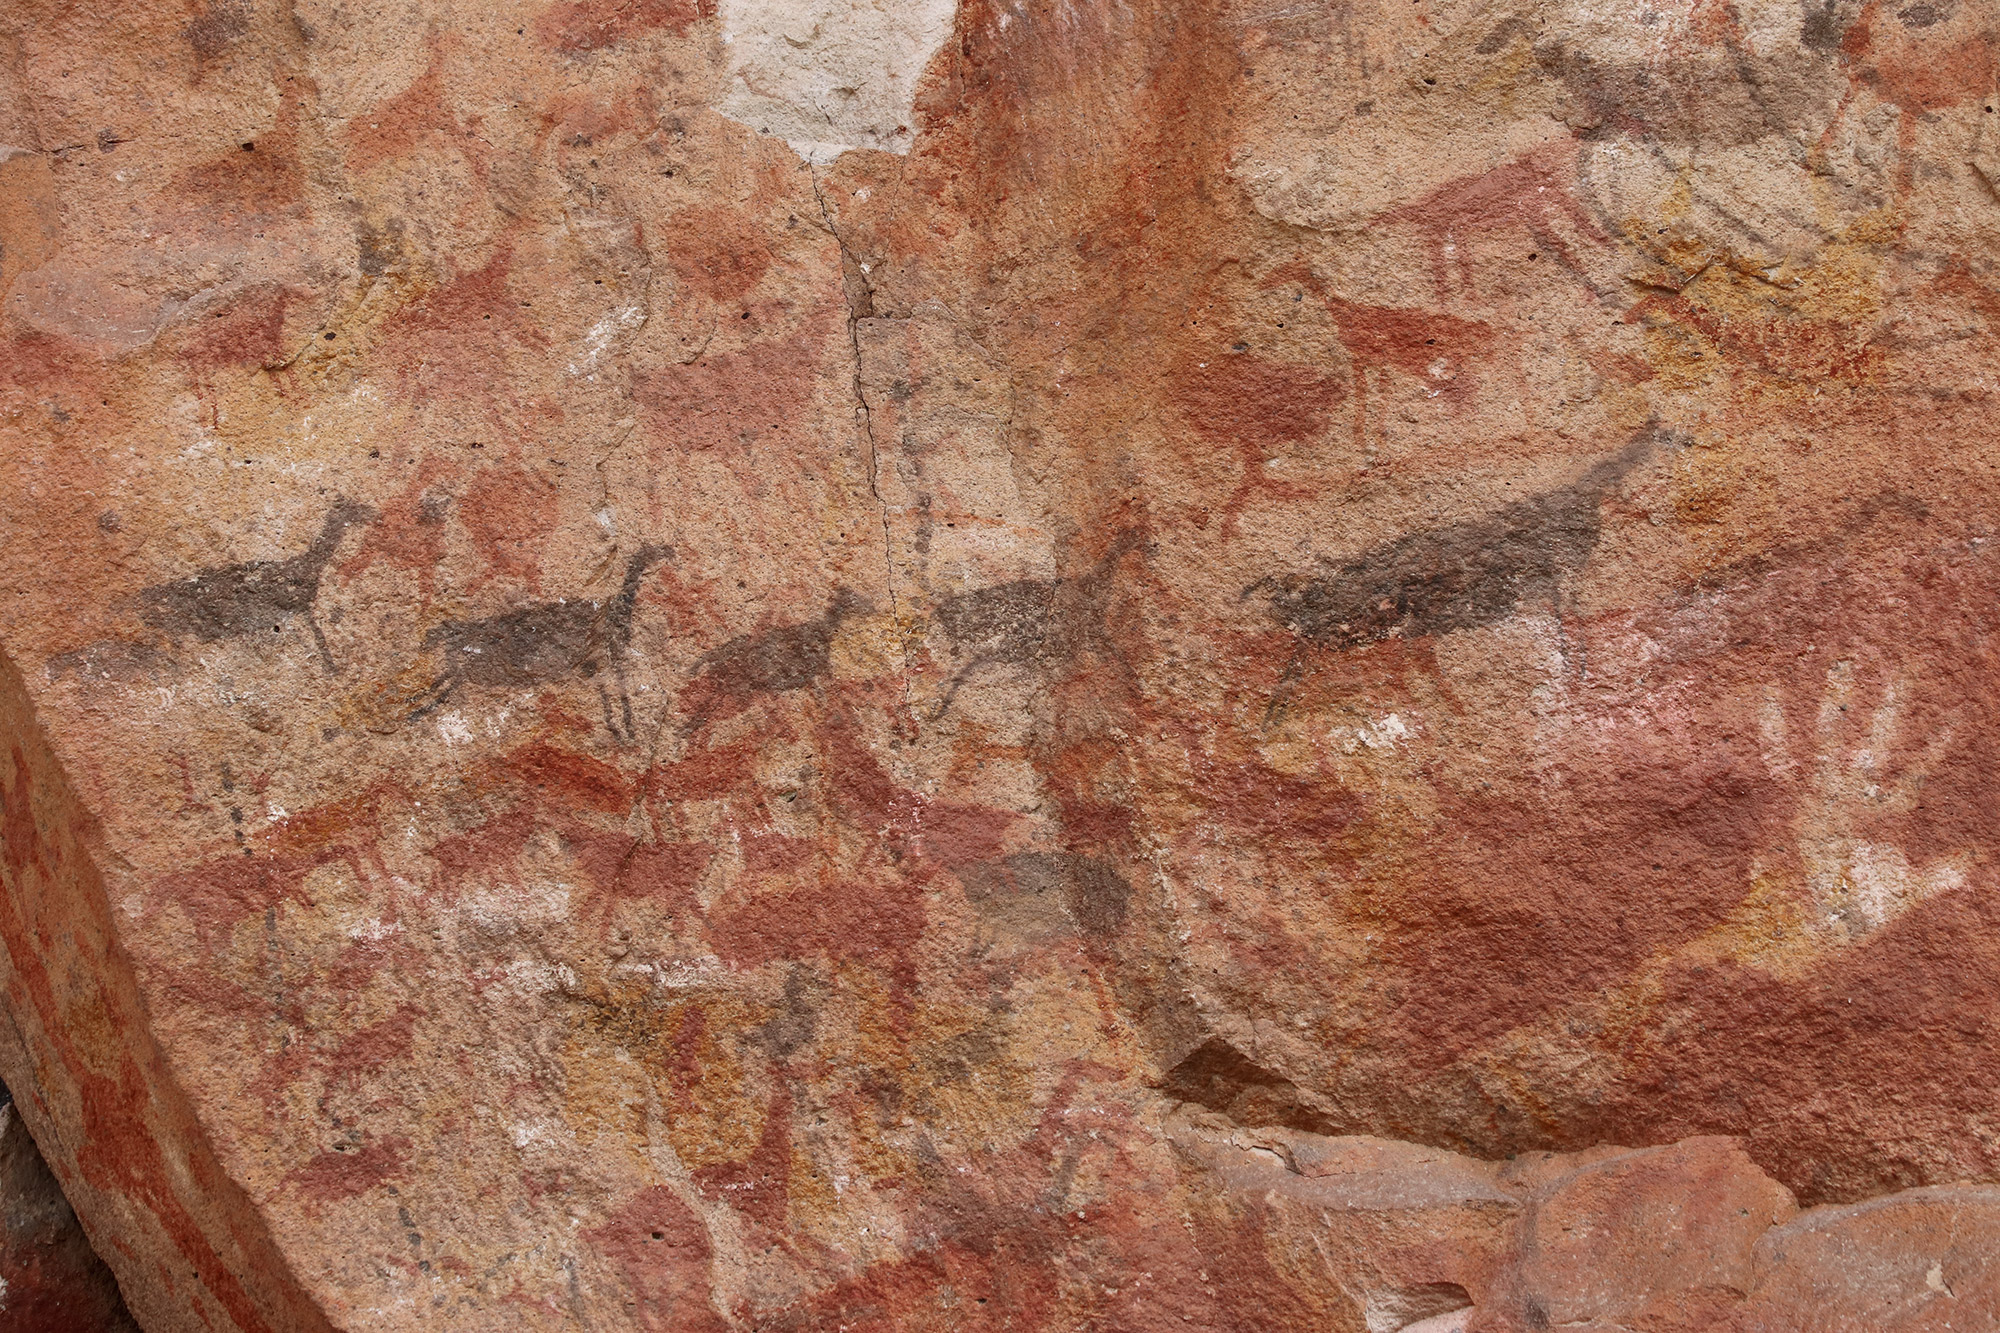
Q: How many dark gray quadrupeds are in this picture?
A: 5